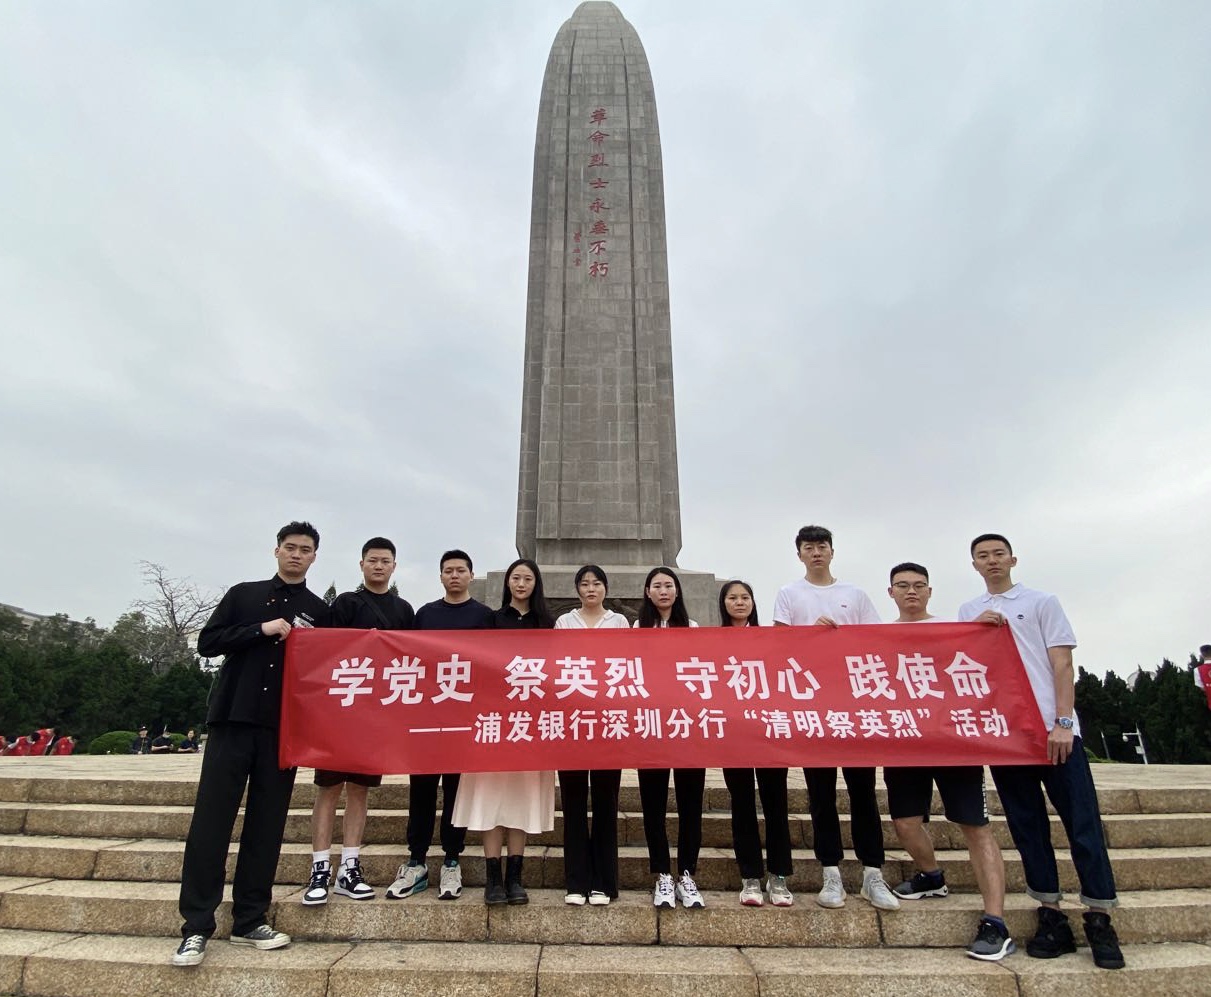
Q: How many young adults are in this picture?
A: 10